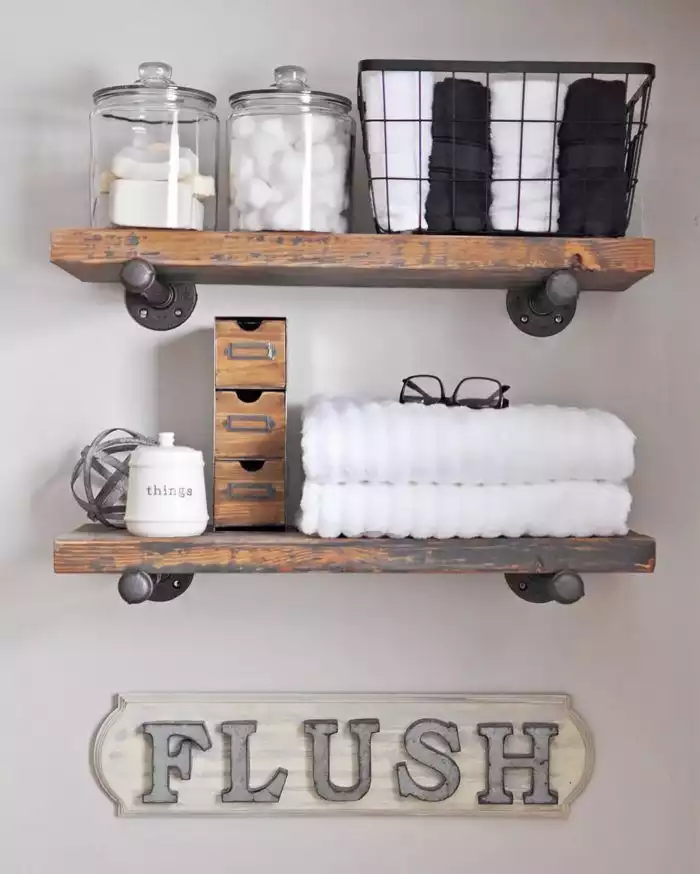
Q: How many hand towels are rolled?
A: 4